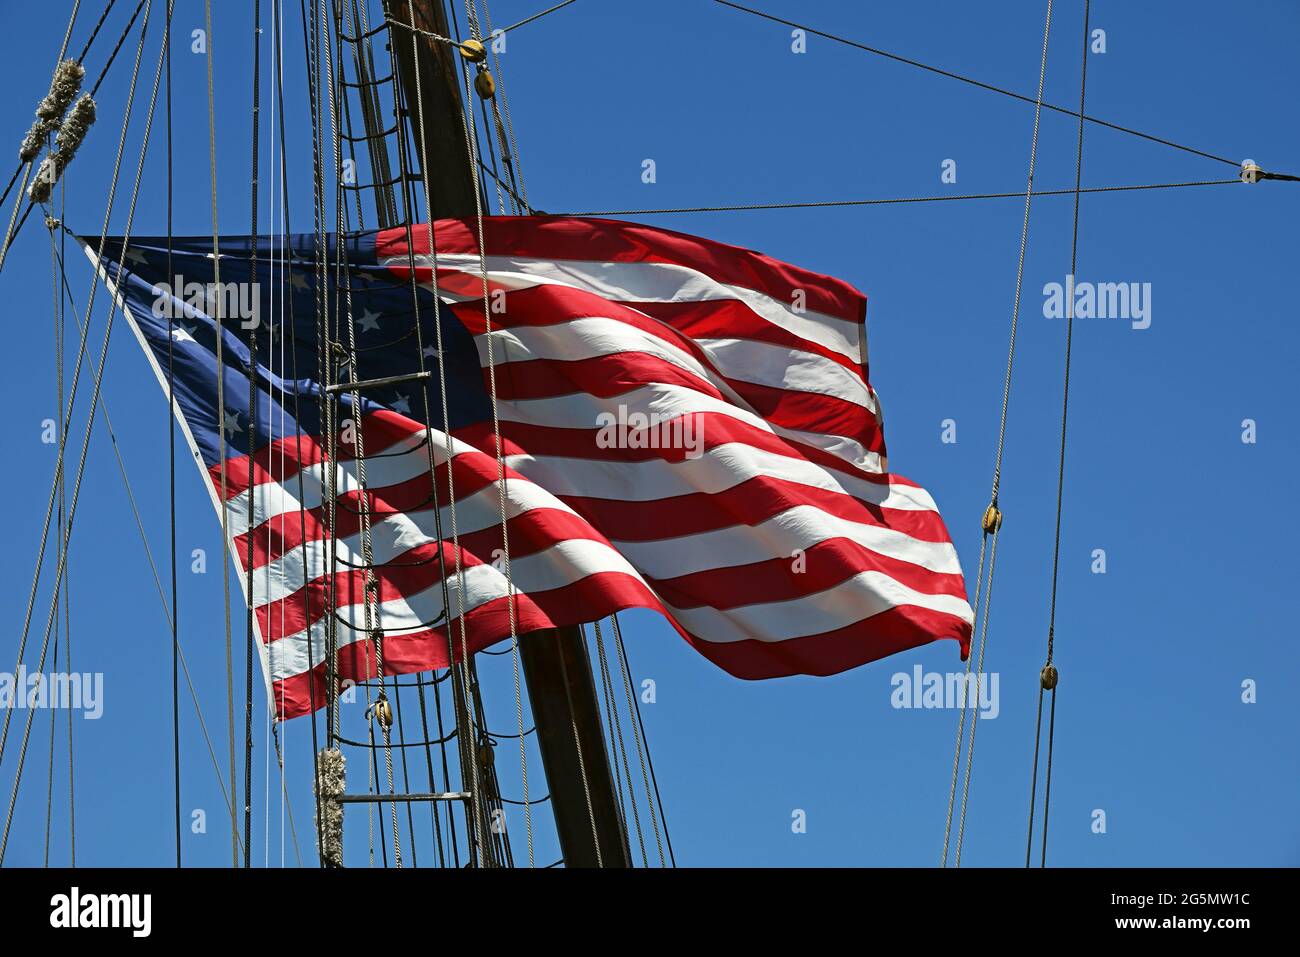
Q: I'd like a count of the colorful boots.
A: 0